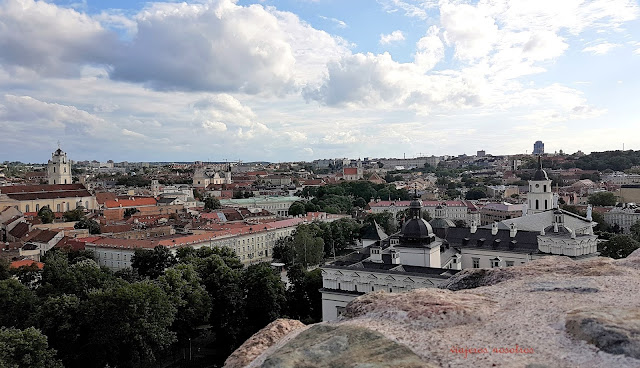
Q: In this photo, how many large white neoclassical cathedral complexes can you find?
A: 1